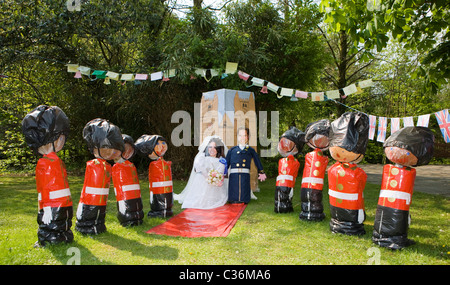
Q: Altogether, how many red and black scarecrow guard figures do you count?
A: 8